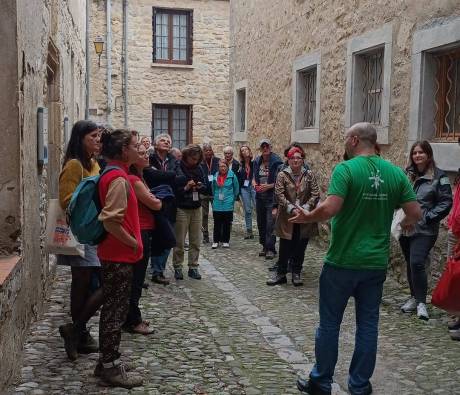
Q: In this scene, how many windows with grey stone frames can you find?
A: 4